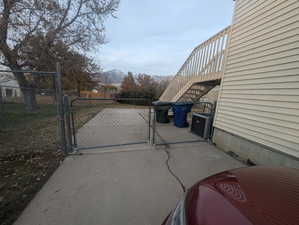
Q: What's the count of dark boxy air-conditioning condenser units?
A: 1